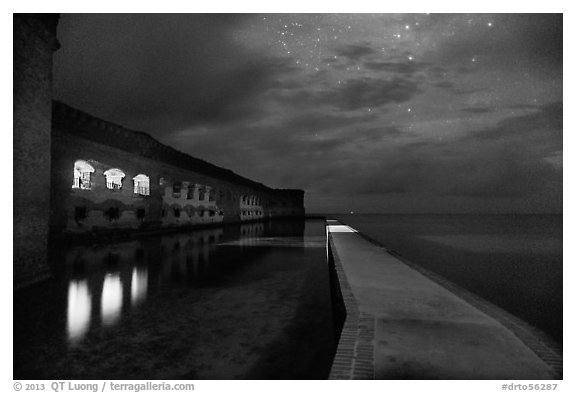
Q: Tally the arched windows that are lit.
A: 3